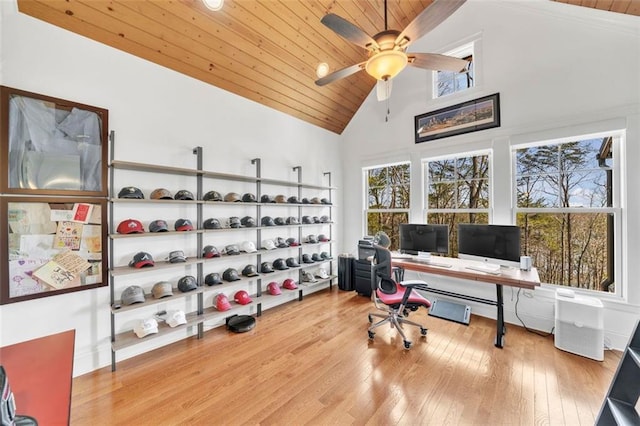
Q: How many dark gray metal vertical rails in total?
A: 5